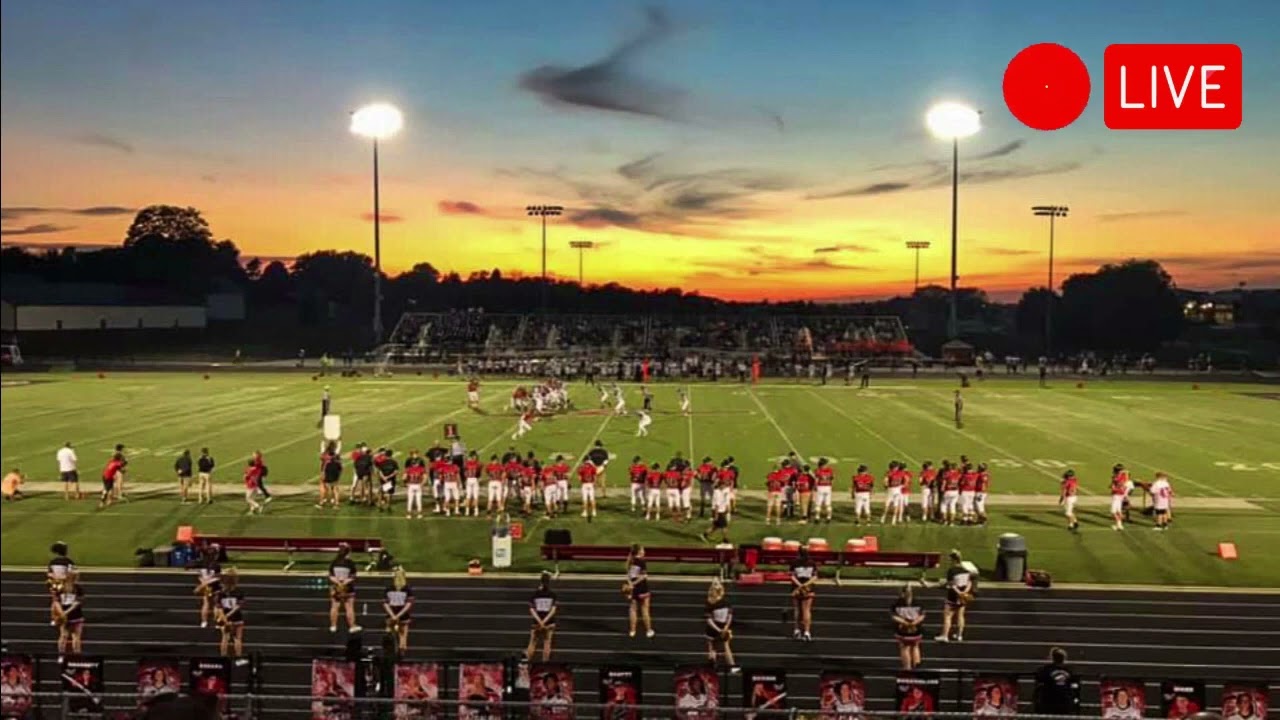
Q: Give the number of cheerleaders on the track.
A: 12